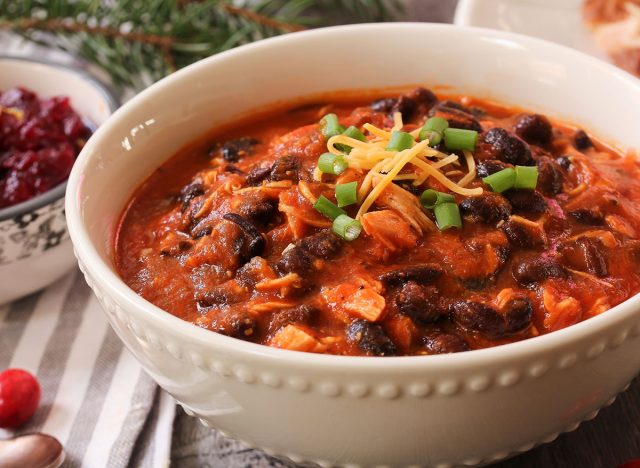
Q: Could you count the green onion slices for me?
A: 13